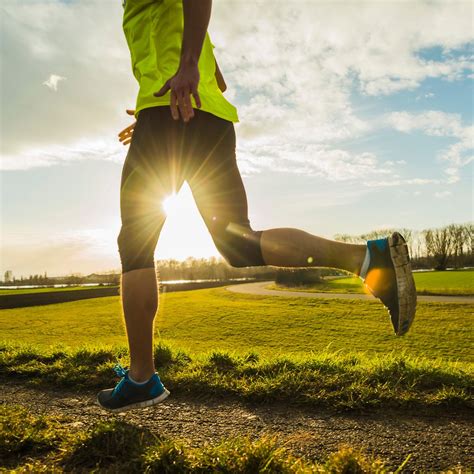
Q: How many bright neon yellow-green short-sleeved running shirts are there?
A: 1